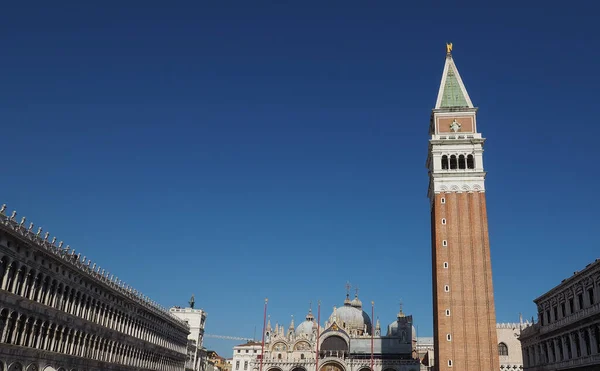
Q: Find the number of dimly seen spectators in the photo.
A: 0